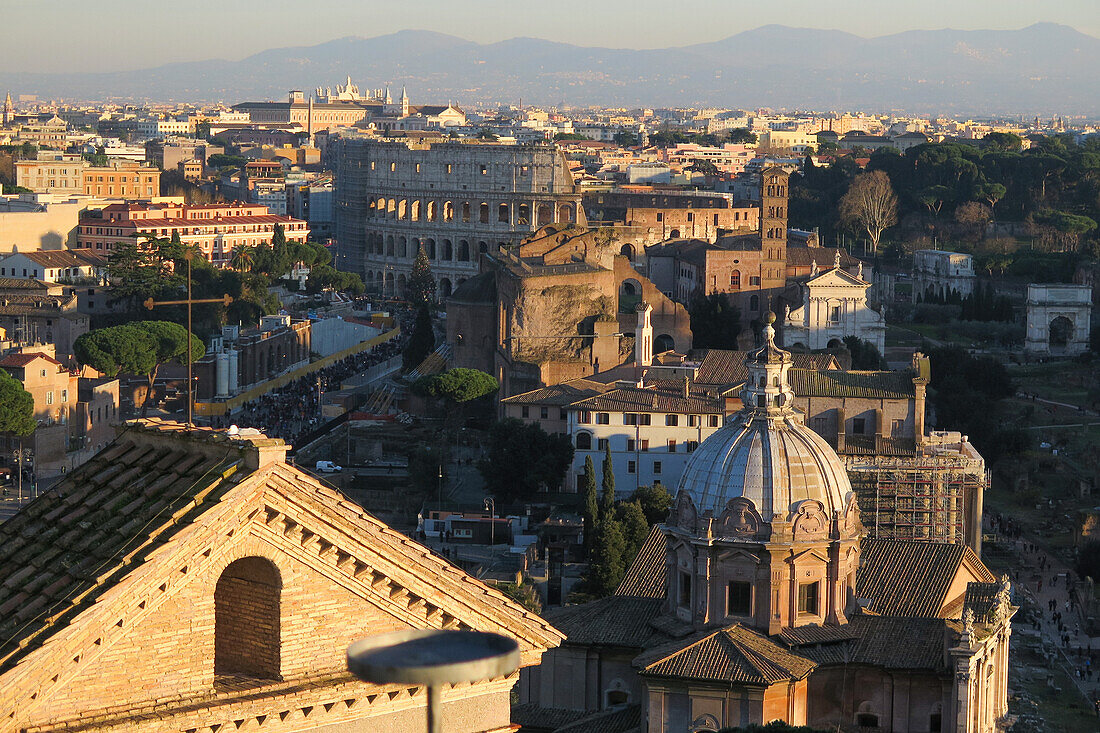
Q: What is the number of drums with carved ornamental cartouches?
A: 1